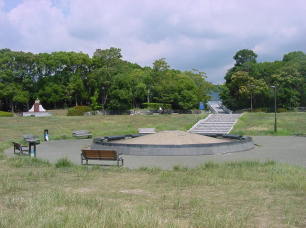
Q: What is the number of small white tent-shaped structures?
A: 1